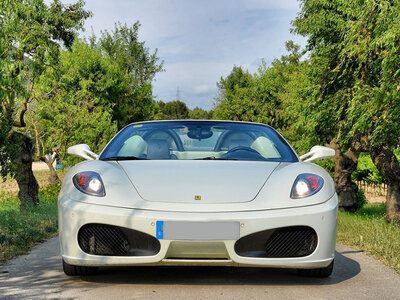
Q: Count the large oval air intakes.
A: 2